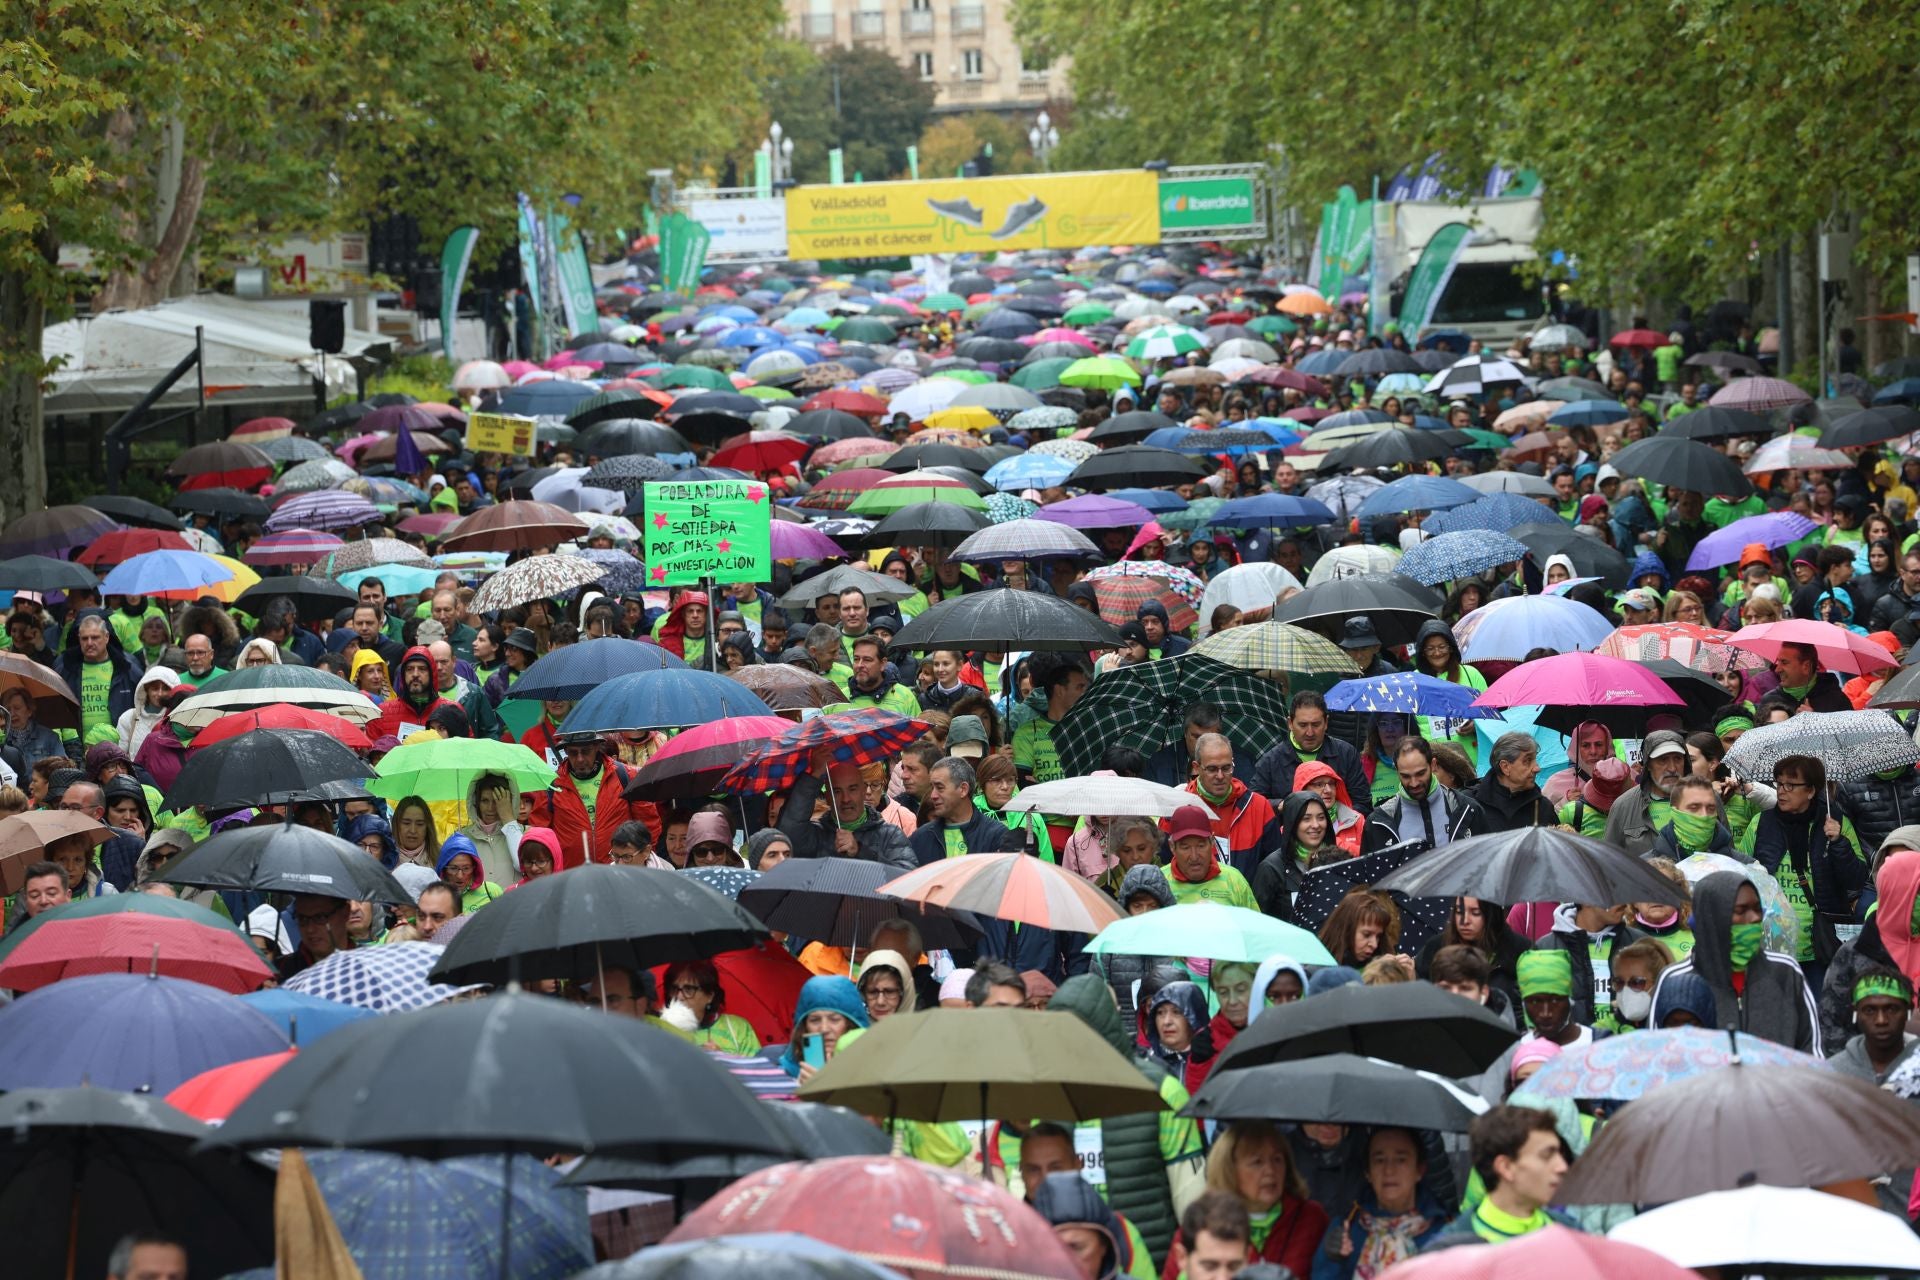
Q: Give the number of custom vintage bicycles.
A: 0